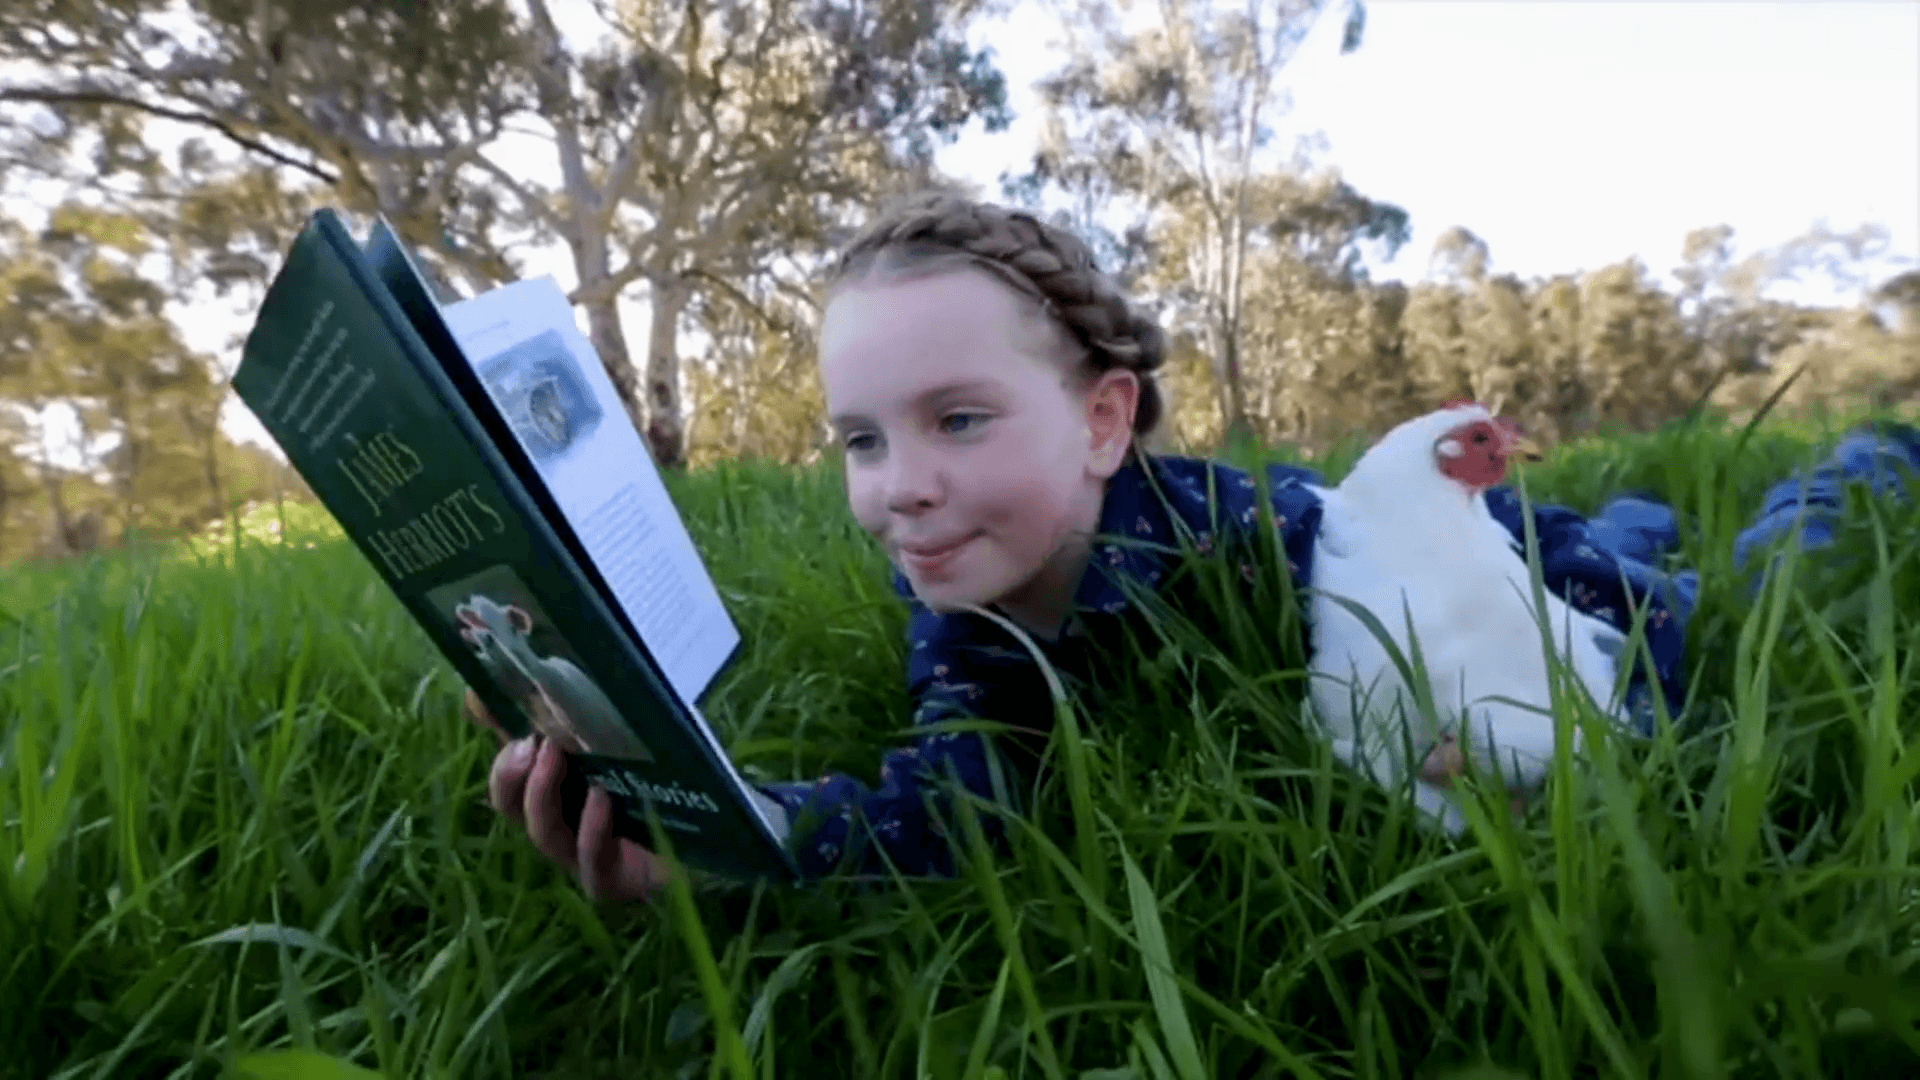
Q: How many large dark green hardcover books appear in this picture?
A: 1